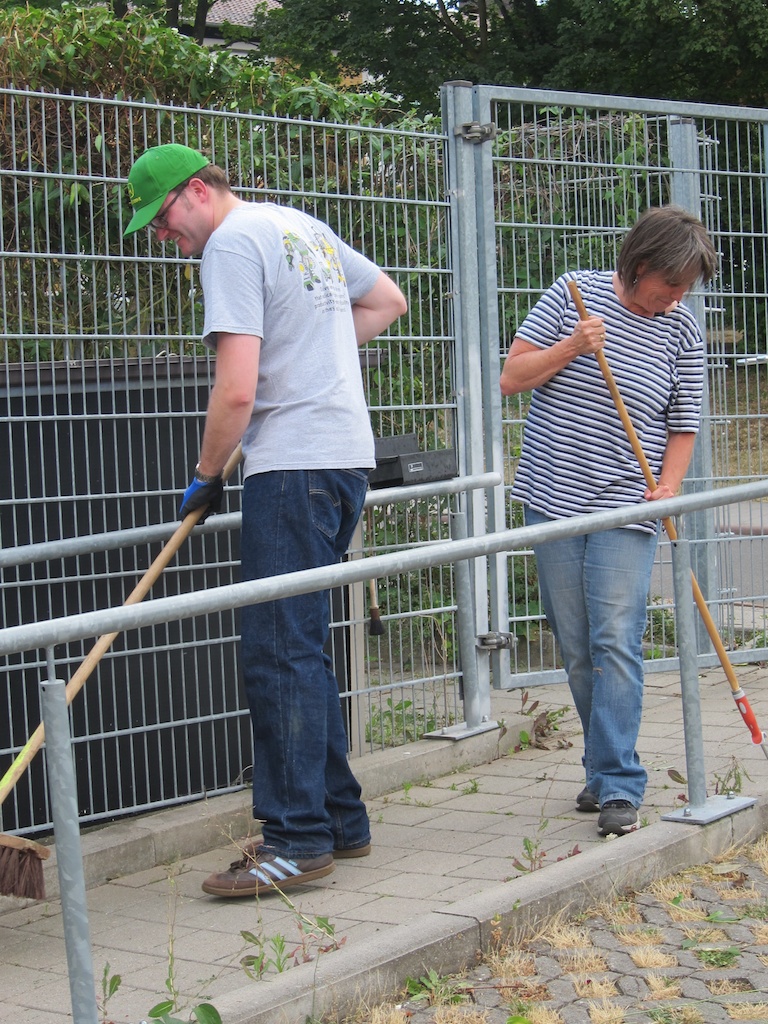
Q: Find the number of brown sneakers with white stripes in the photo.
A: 2